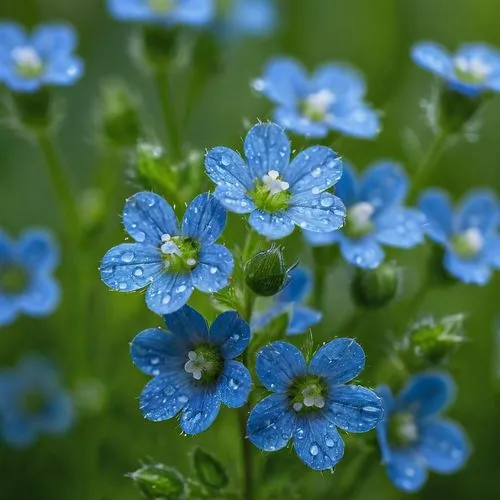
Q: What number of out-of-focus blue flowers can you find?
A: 11